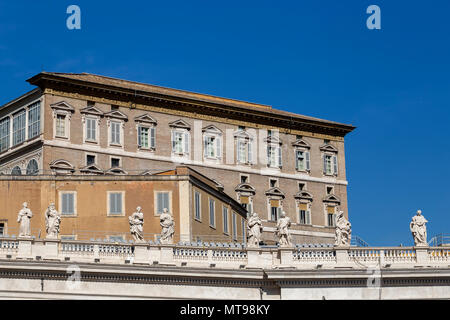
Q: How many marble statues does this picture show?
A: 8